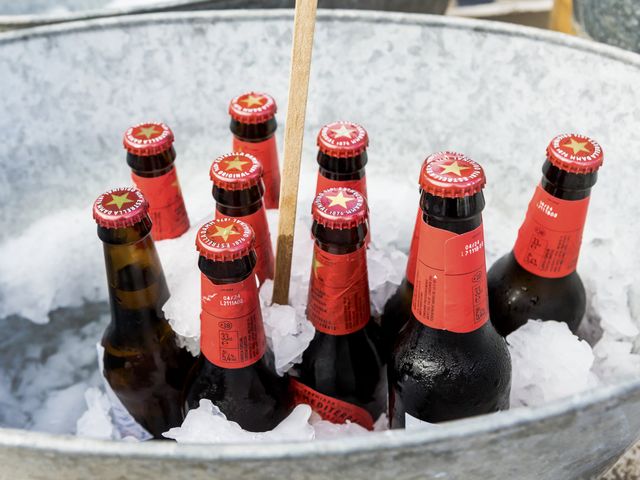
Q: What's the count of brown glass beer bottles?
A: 10